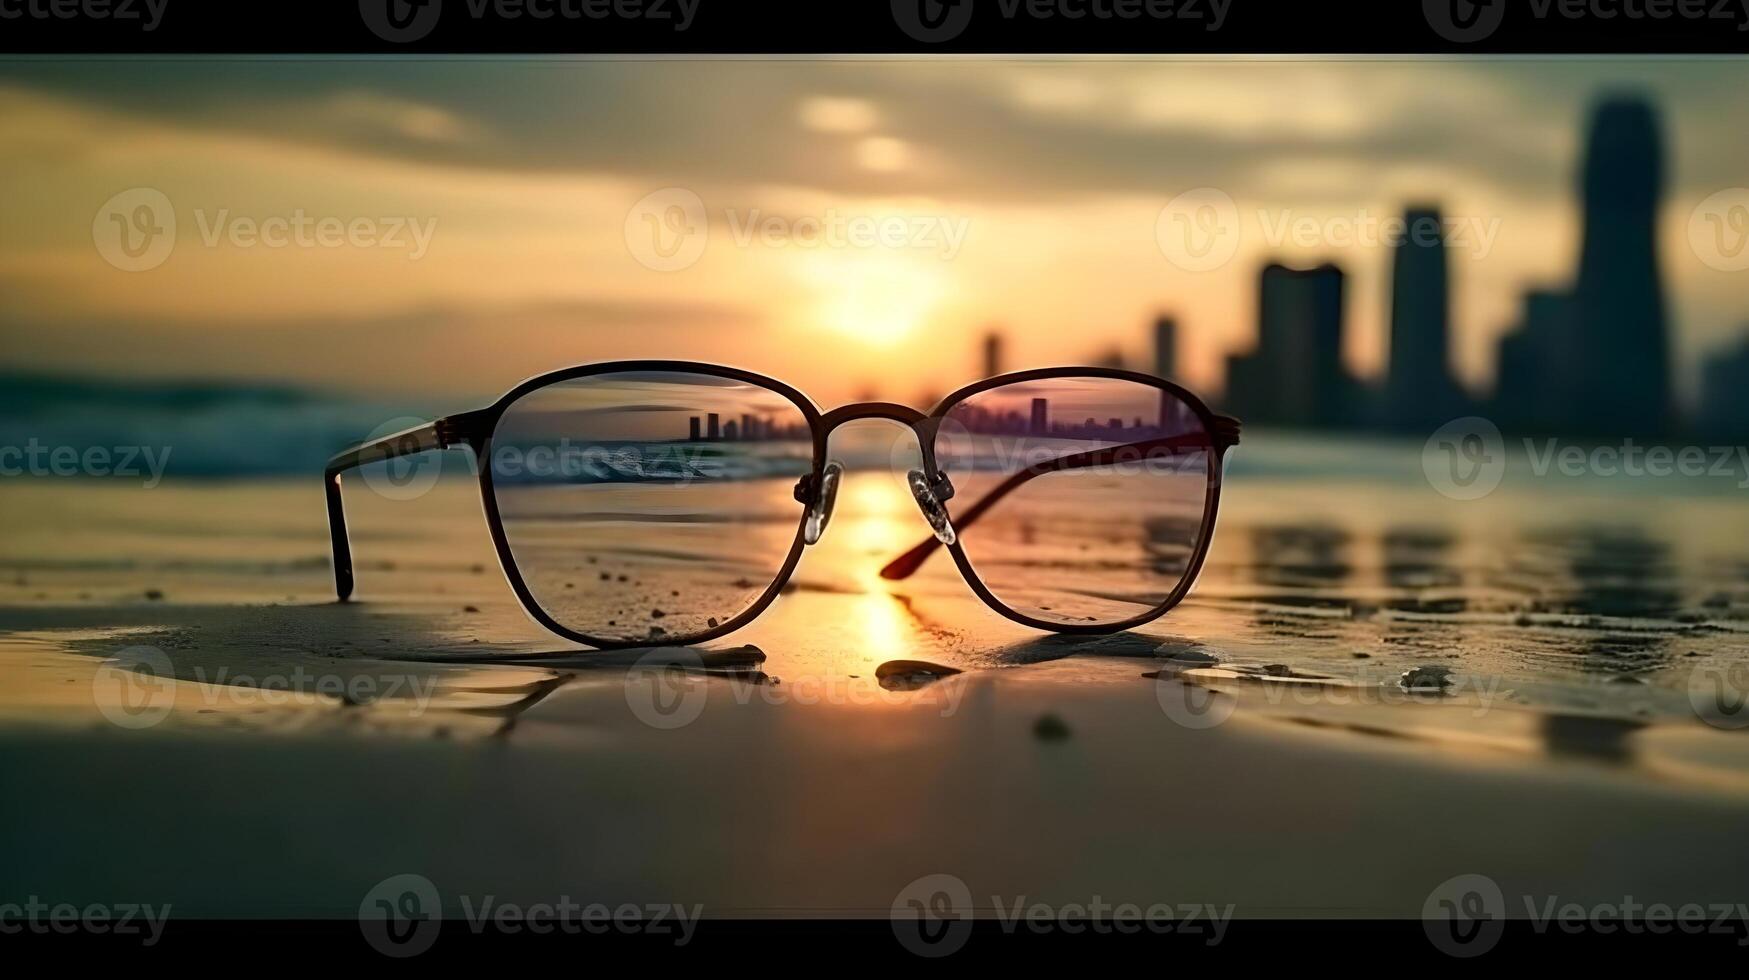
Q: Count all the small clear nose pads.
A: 2